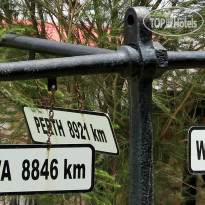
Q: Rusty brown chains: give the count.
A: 3